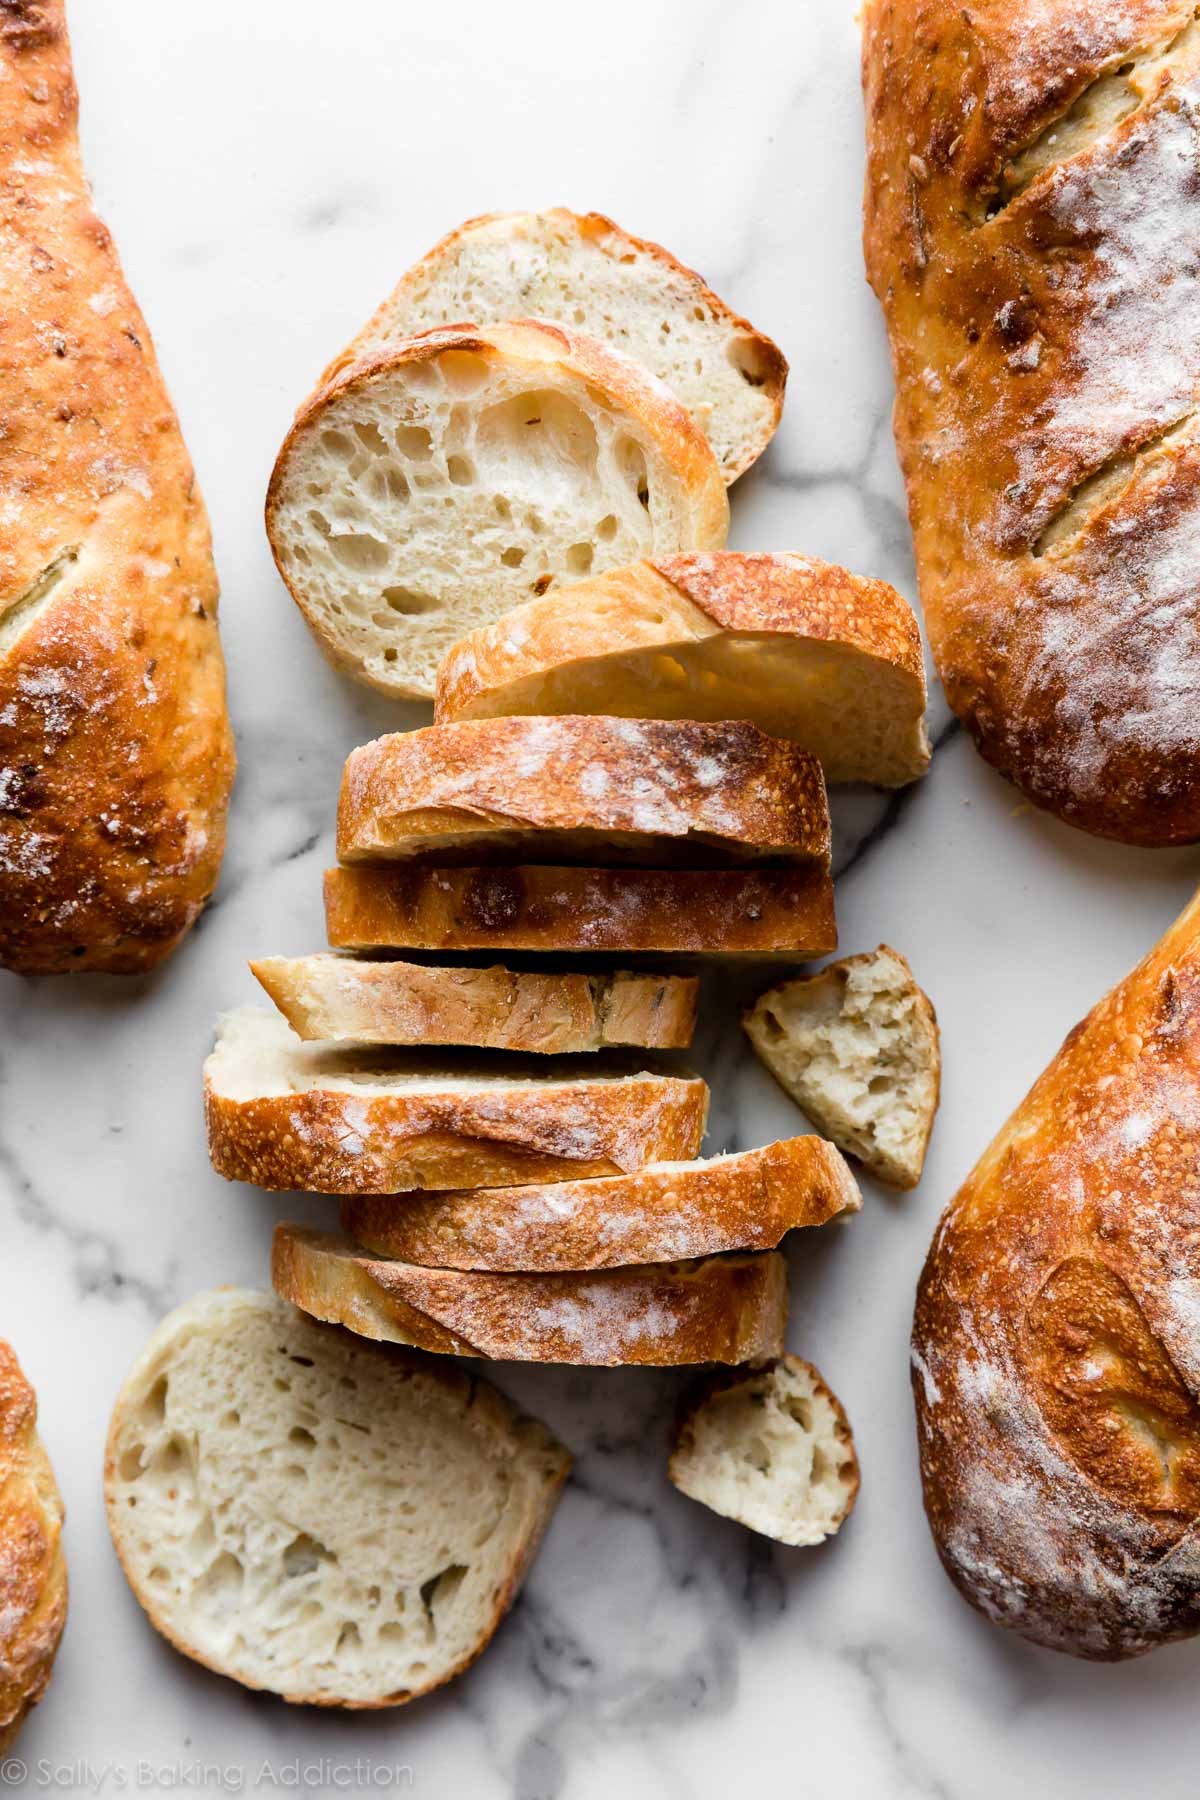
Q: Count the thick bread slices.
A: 10